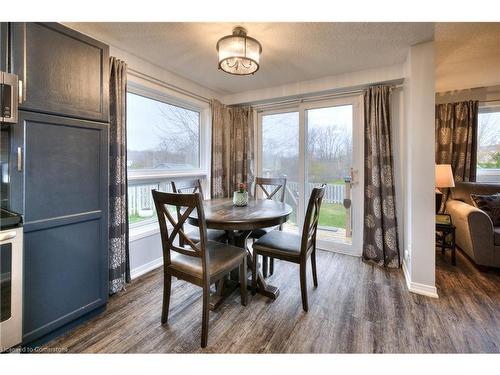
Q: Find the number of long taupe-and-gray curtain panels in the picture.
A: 5